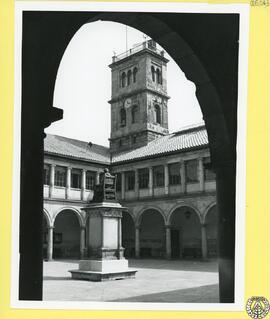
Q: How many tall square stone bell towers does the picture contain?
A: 1